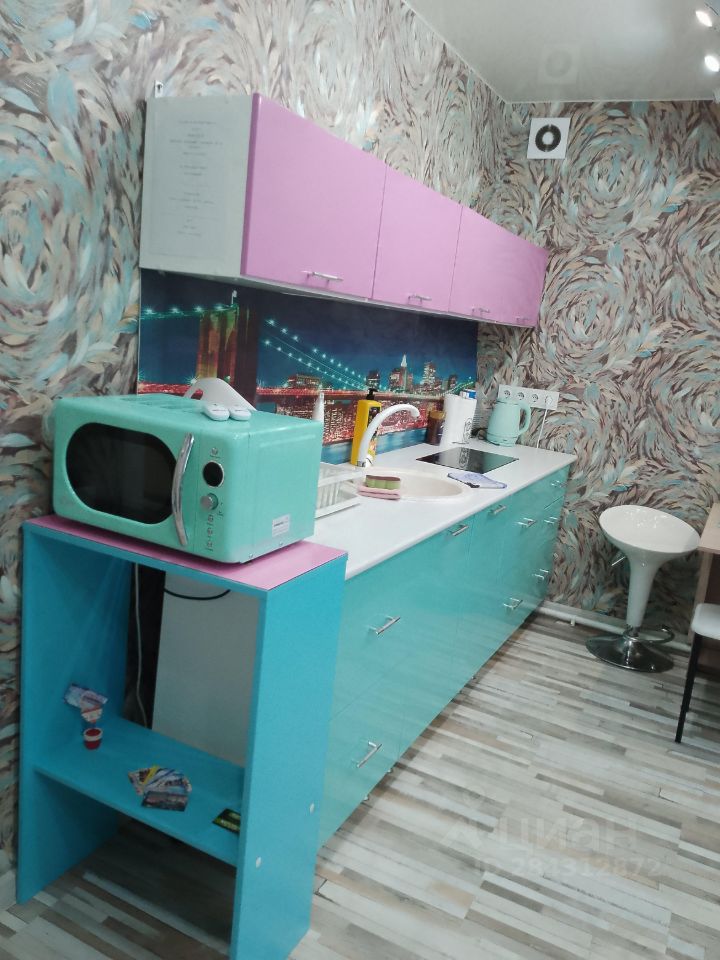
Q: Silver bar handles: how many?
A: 13